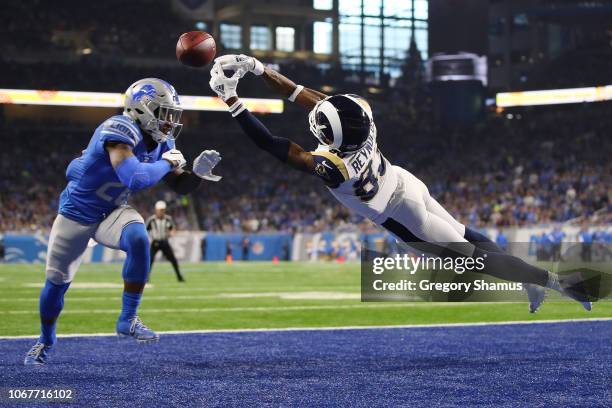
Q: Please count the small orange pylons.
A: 3